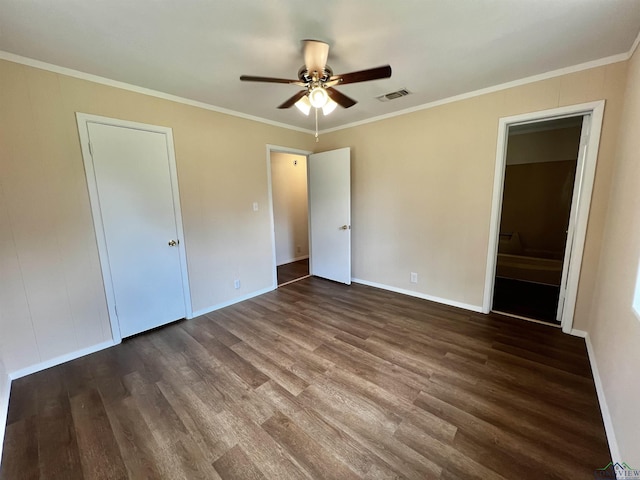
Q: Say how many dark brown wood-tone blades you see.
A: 4